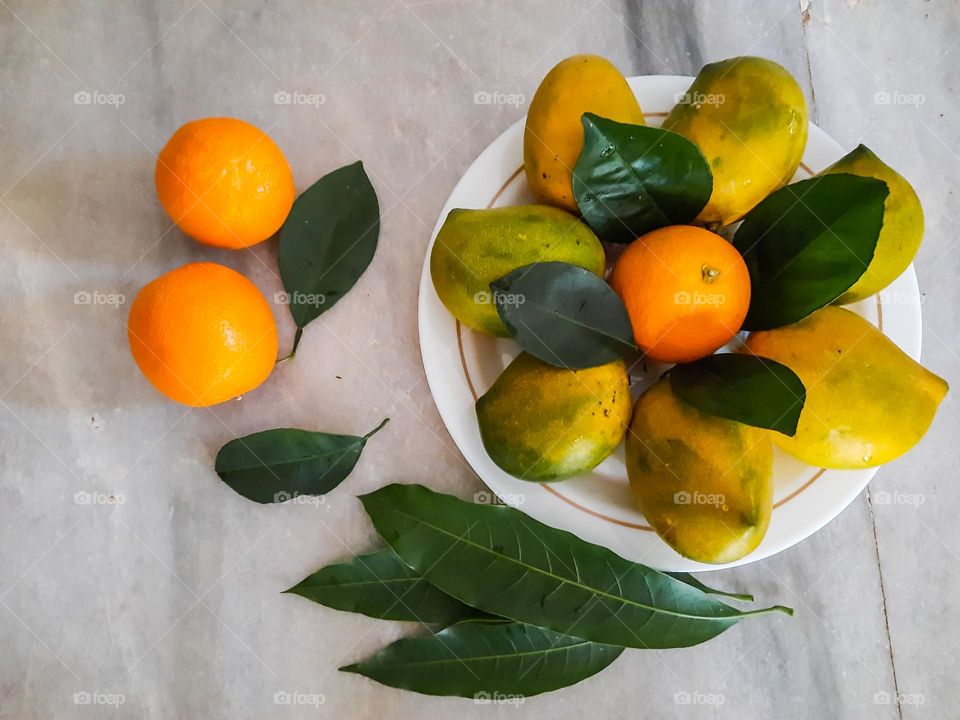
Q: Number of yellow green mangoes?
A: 7